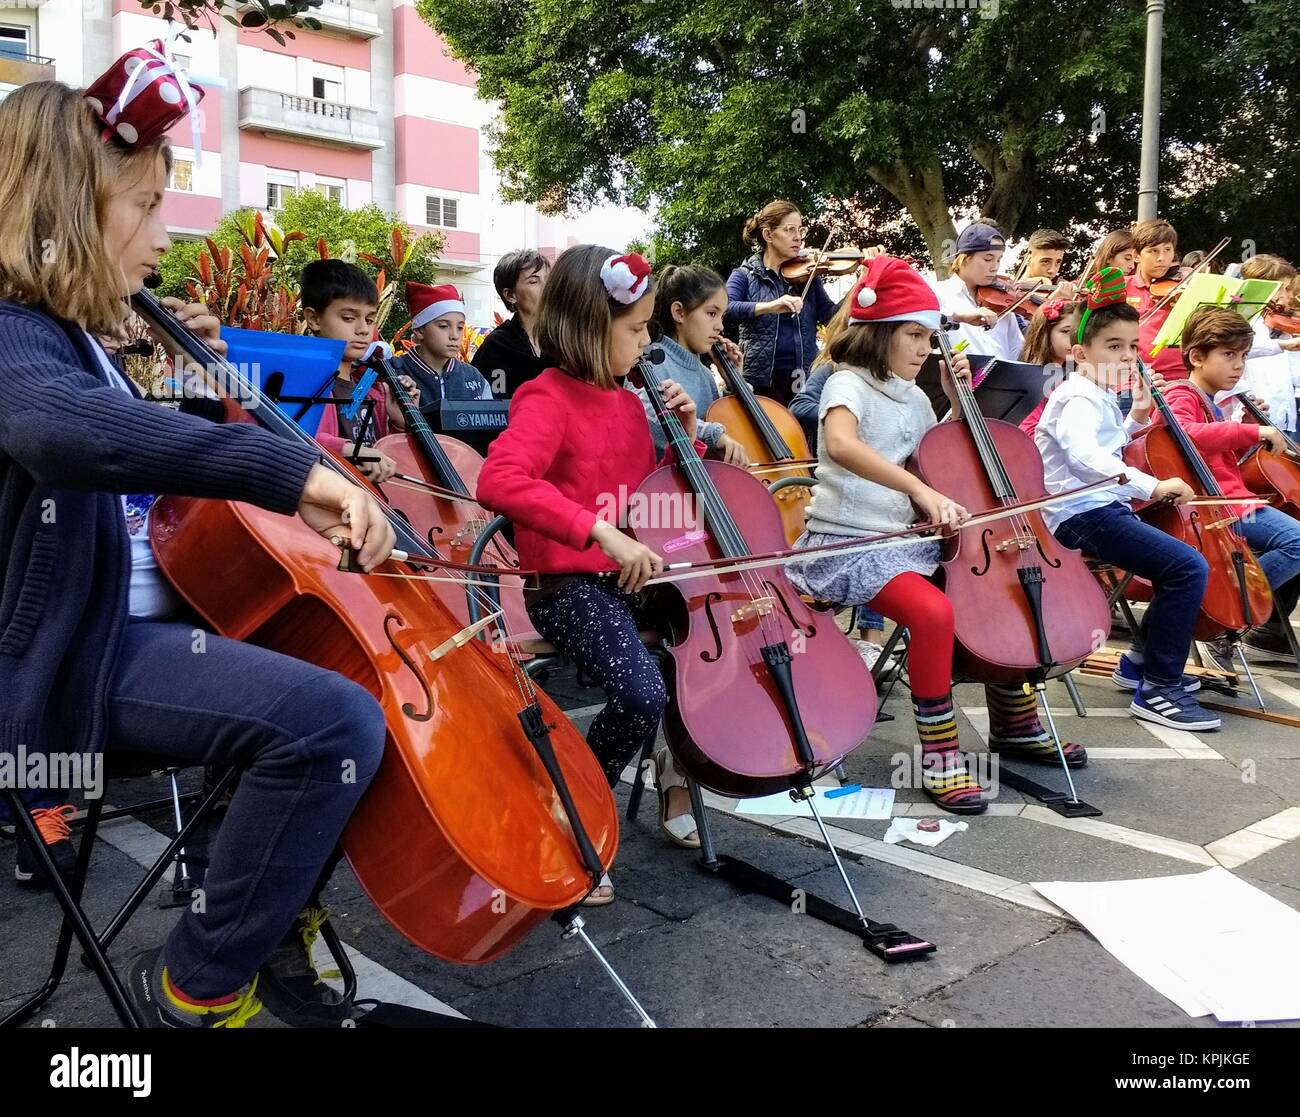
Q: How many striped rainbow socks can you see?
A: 2